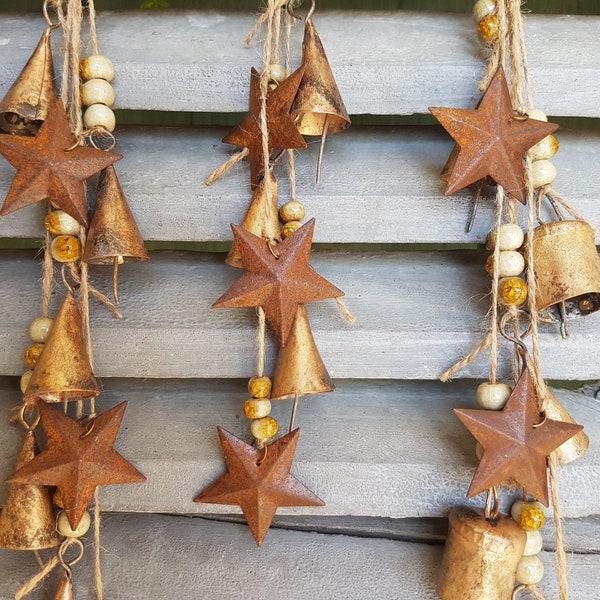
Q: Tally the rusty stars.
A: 7